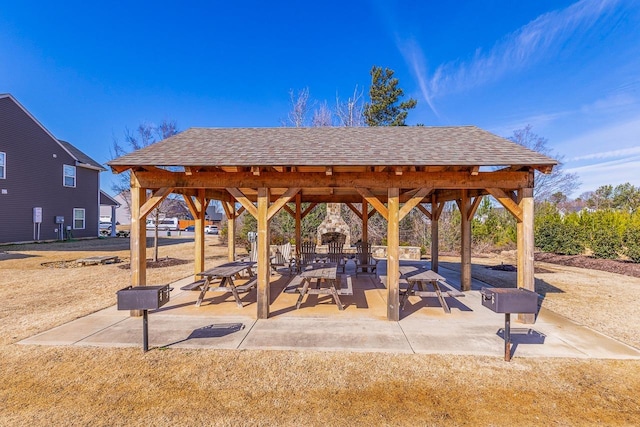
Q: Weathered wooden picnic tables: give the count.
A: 3